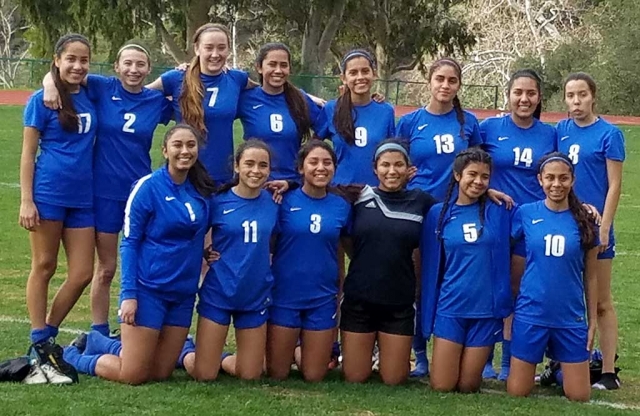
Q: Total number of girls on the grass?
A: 14